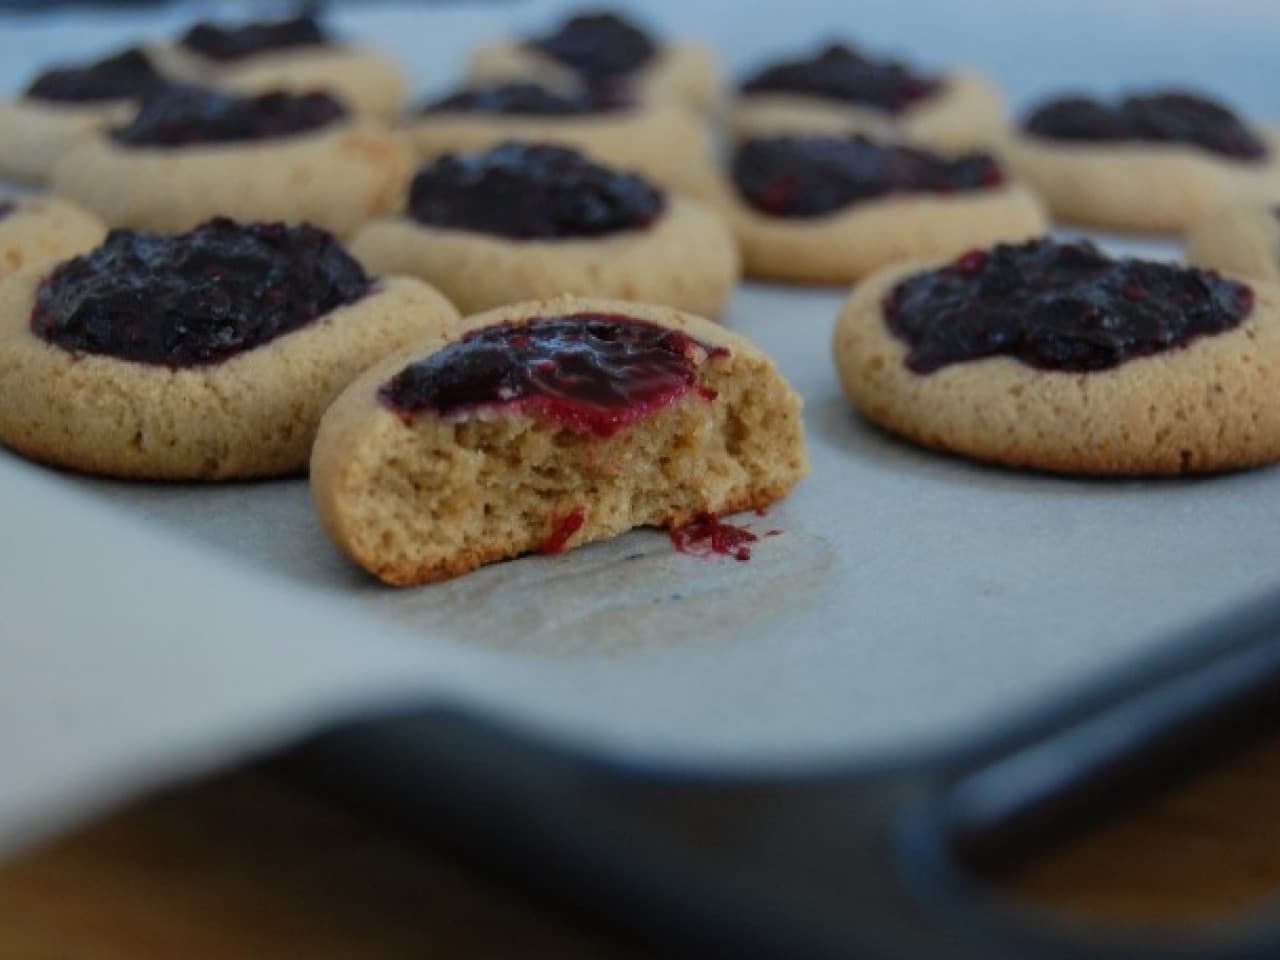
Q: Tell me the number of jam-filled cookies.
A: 14